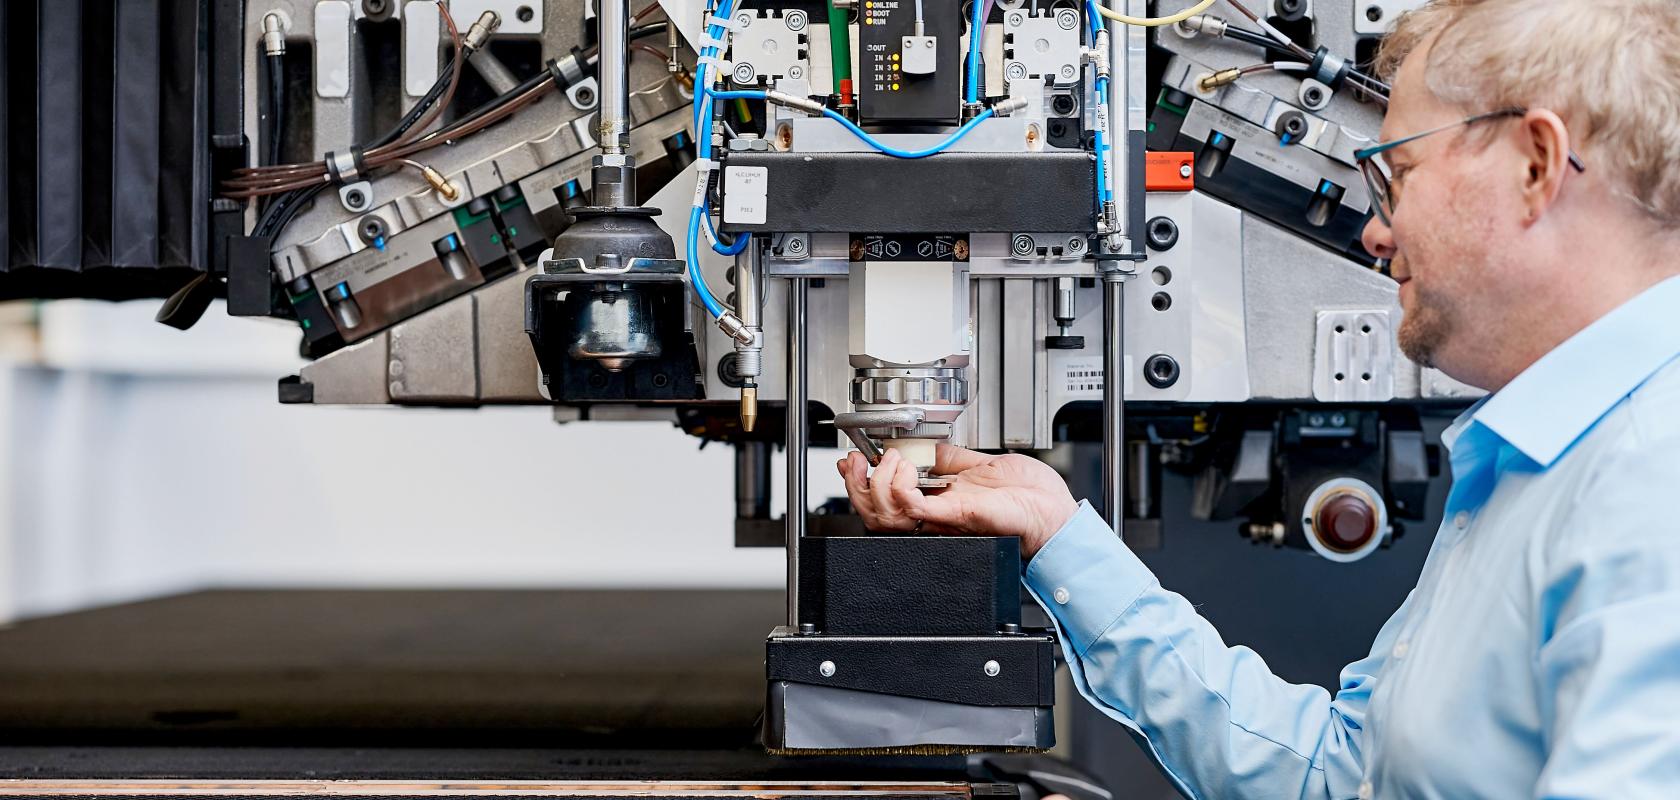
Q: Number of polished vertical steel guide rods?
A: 2